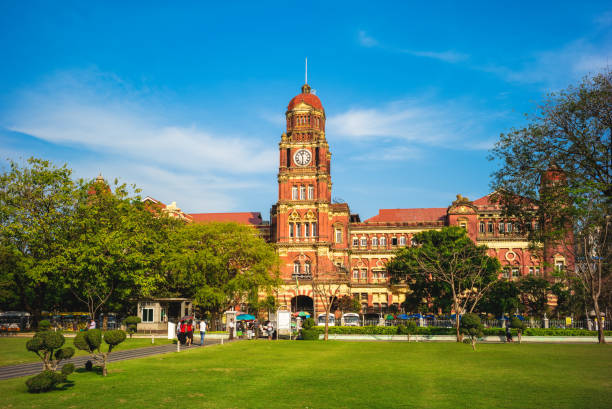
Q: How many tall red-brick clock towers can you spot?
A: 1